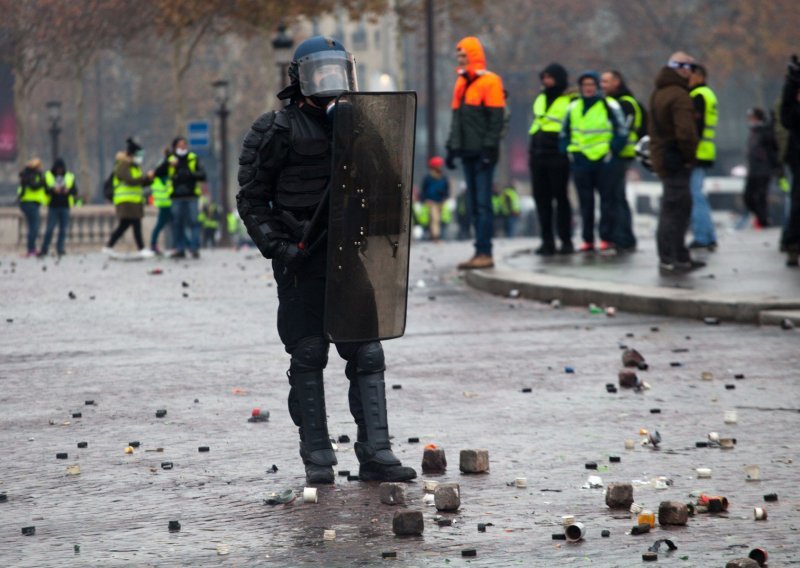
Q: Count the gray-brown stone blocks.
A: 10